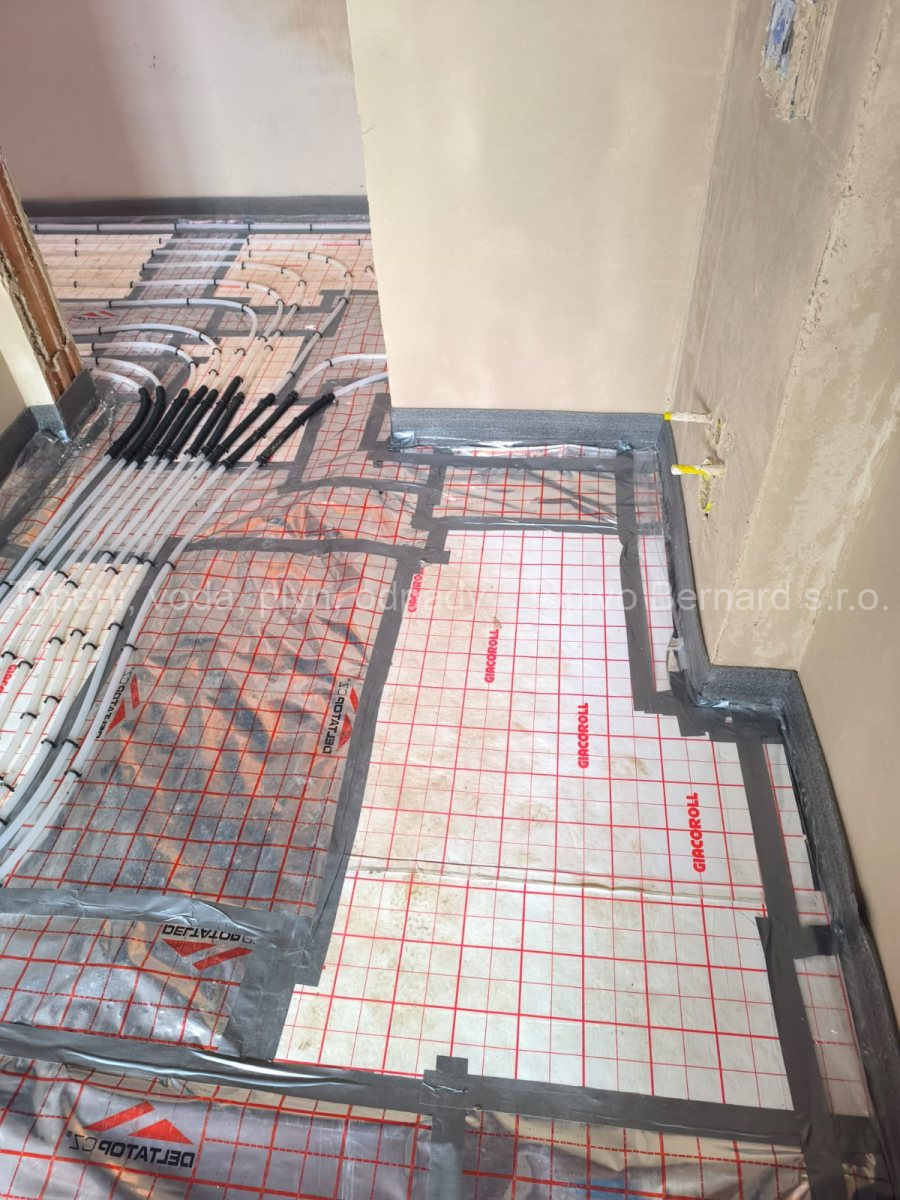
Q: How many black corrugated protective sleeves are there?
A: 10